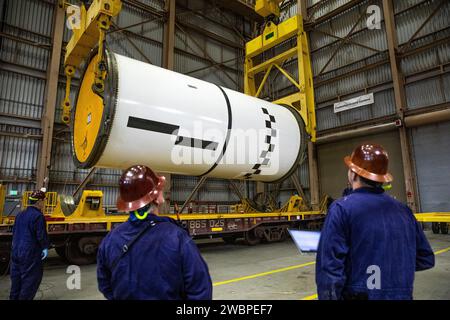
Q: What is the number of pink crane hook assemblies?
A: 0